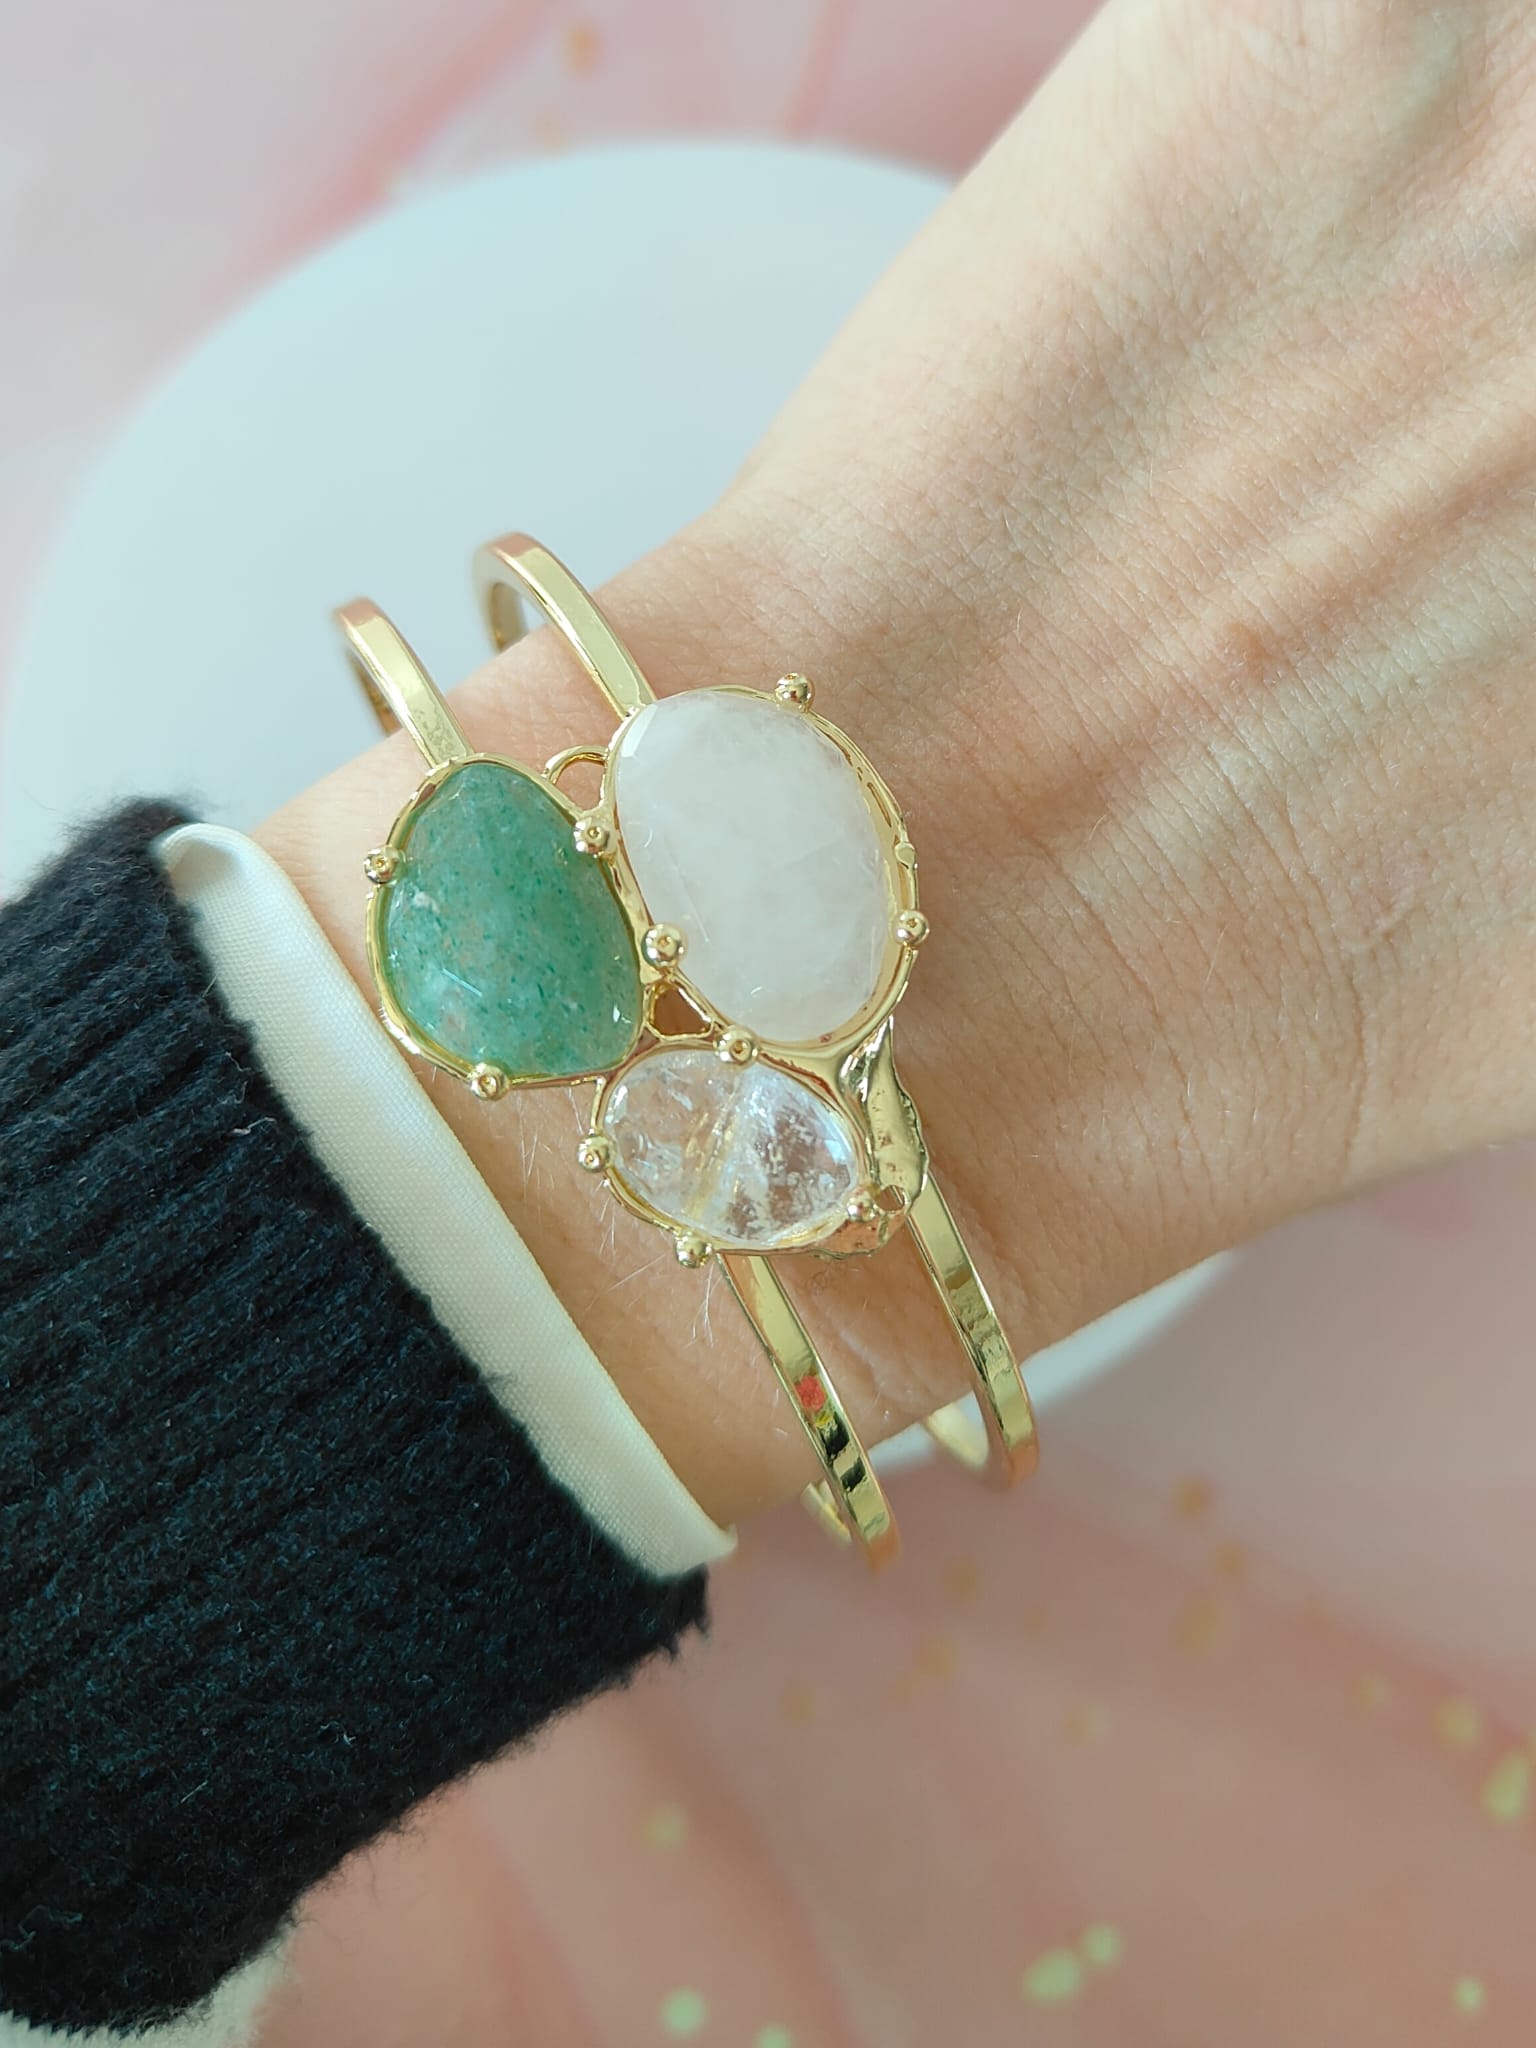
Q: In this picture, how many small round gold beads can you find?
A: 10